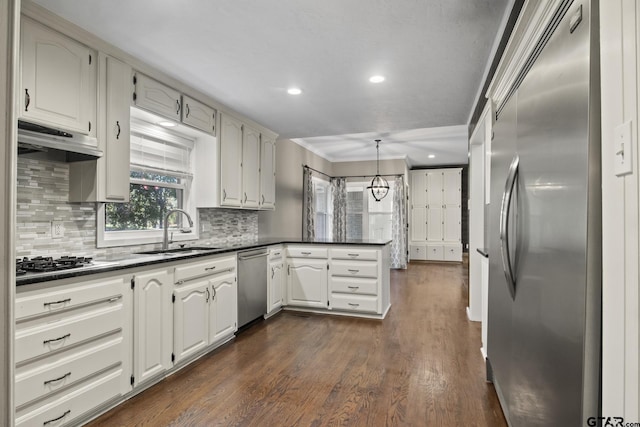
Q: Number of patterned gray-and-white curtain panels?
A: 3